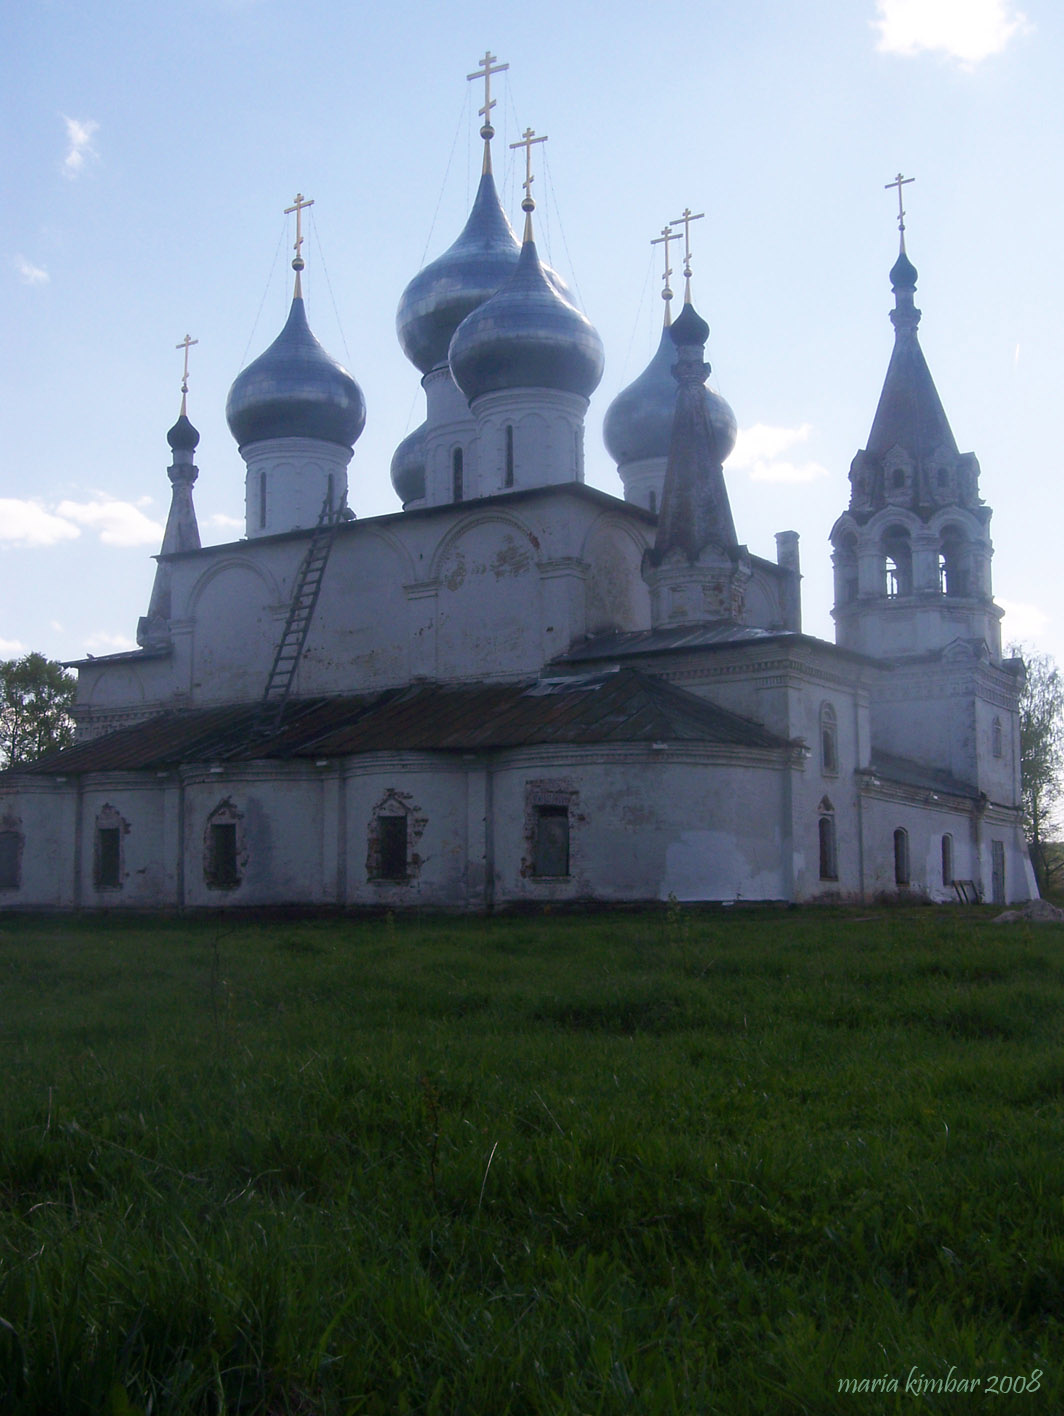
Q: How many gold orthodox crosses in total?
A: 7